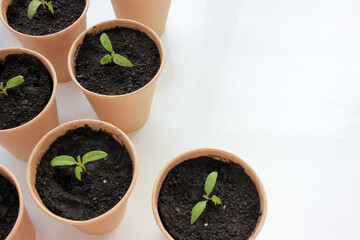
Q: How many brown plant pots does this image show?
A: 7